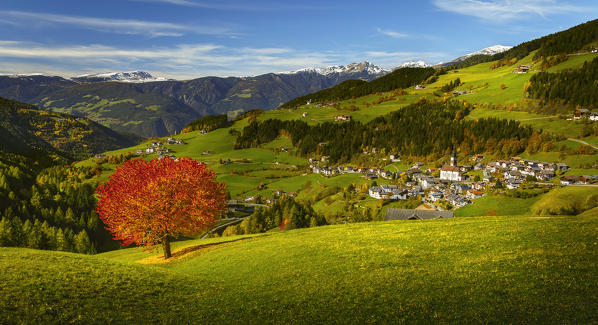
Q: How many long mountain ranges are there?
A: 1